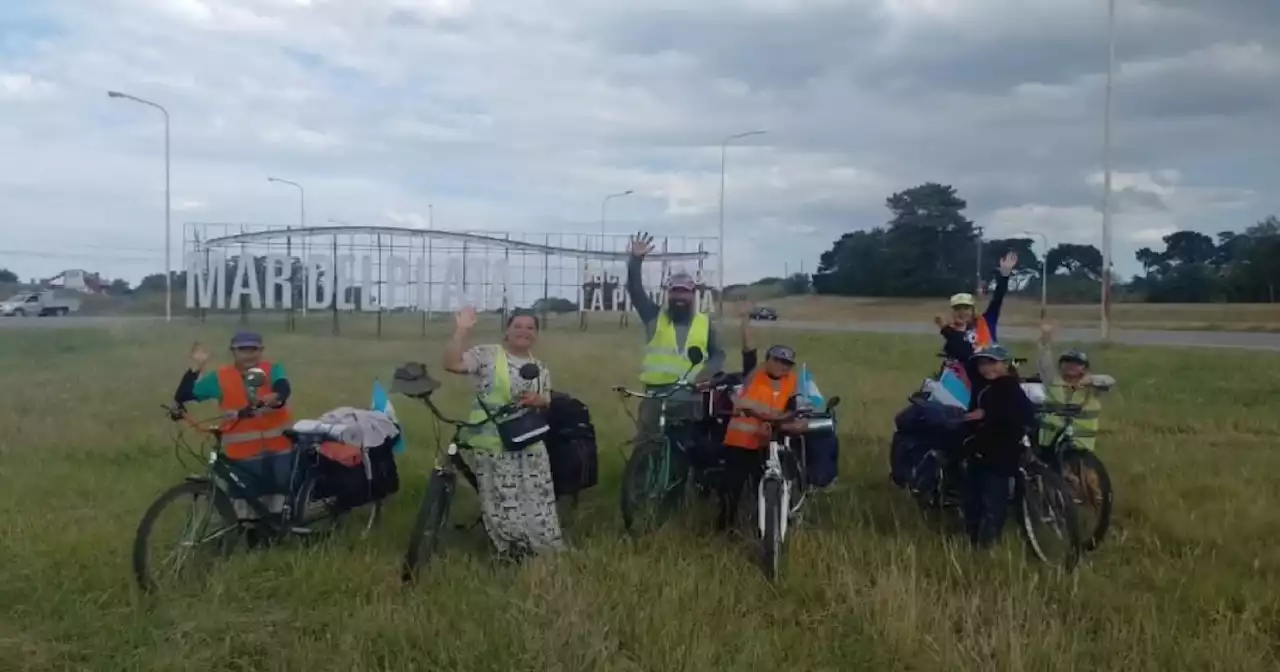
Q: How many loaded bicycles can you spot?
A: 6